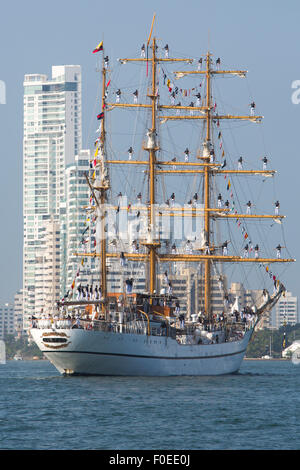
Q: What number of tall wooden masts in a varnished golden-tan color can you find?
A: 3